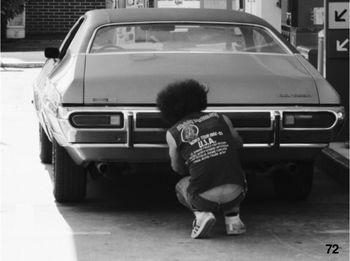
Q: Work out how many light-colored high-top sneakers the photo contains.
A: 2